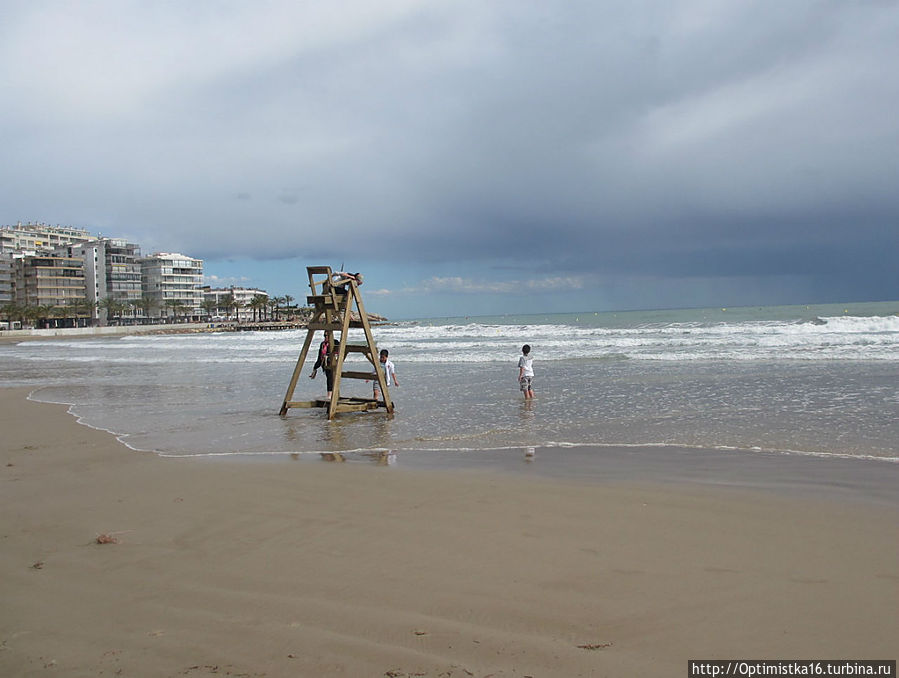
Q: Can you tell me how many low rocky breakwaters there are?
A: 1